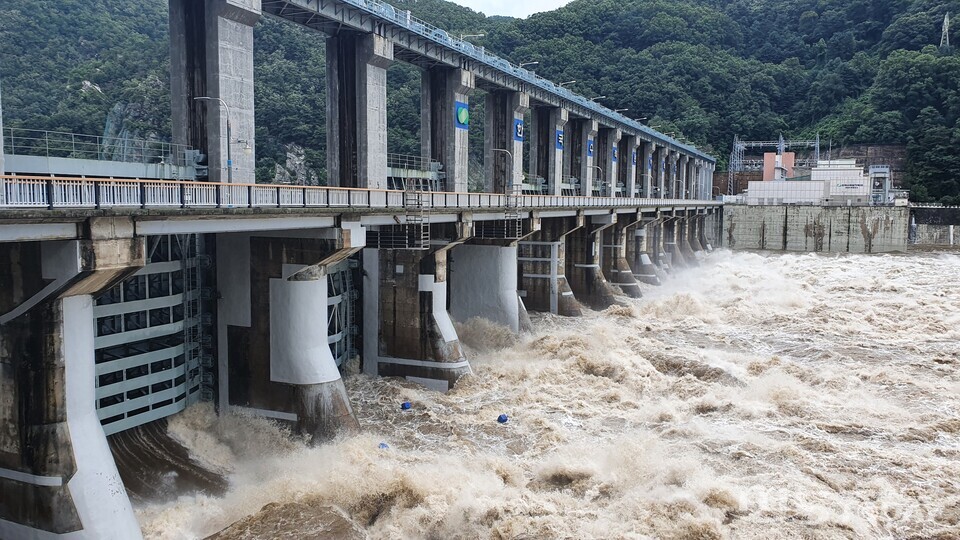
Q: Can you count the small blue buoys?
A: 3